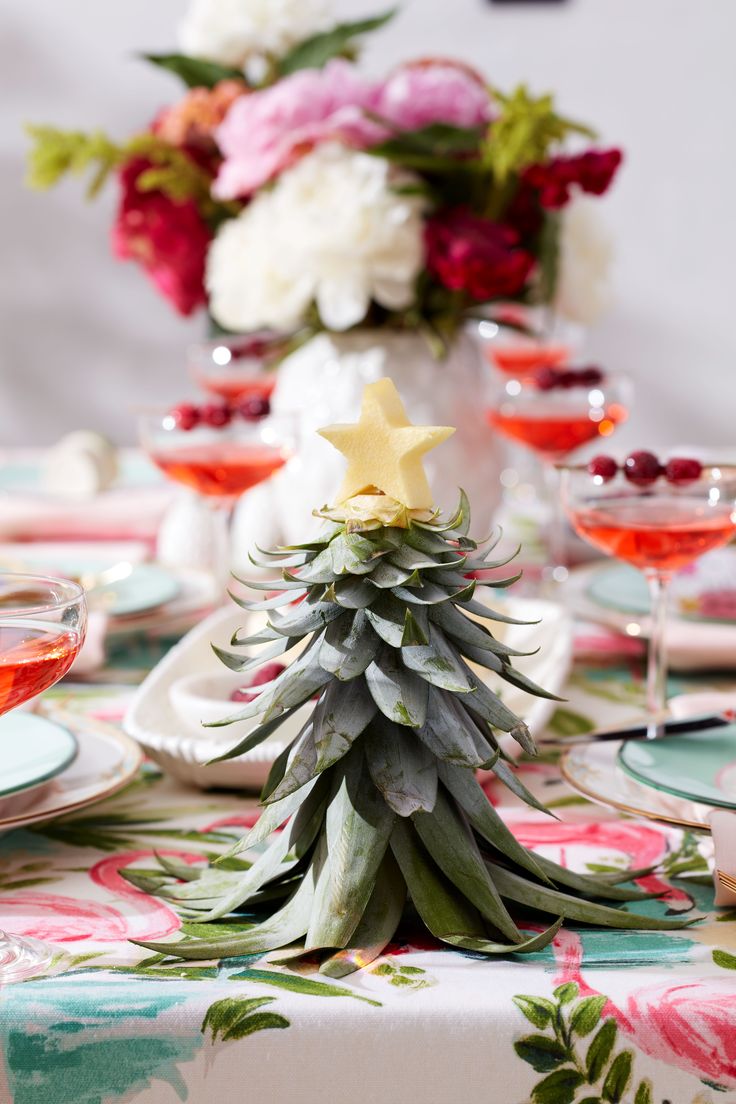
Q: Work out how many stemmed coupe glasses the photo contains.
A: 6